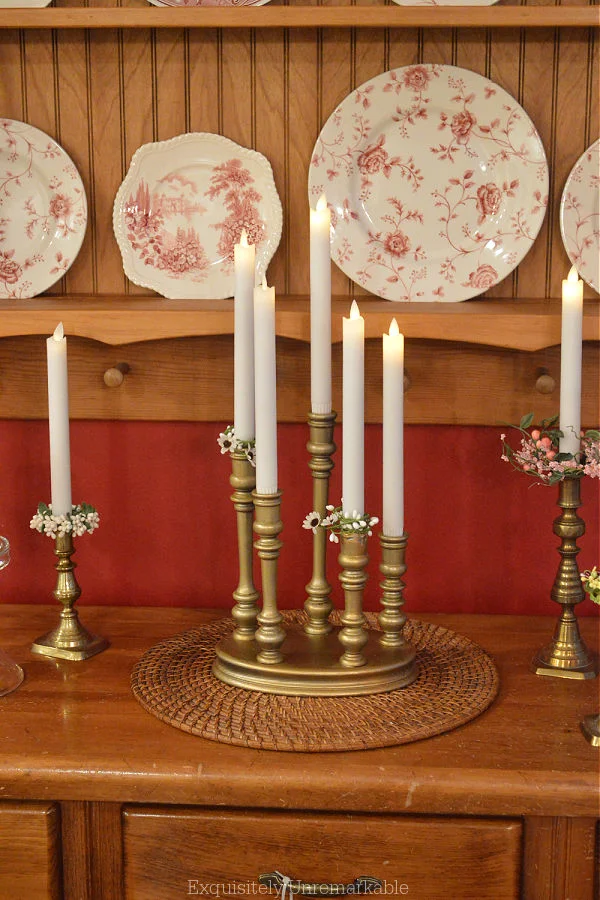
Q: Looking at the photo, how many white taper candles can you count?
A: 7